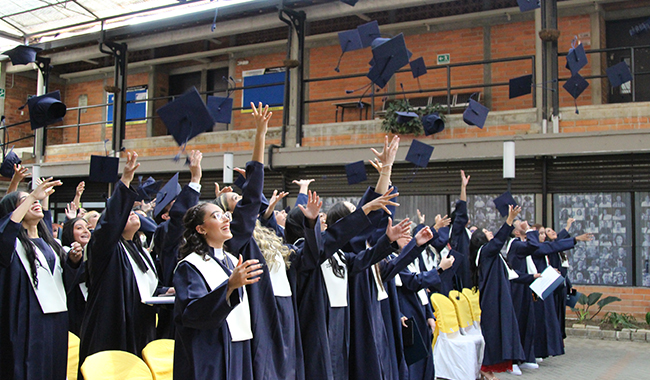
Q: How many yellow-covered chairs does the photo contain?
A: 6